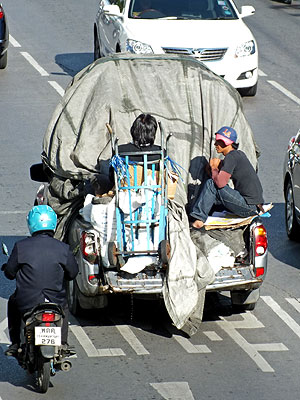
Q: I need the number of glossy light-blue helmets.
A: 1